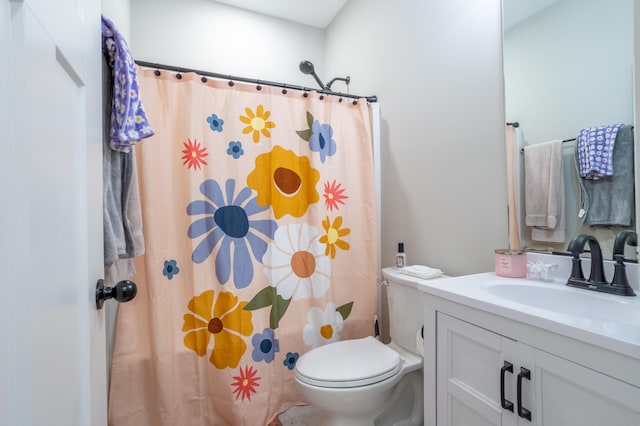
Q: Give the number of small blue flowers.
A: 4